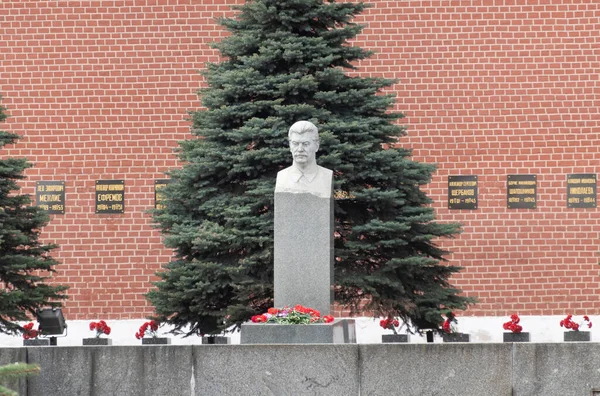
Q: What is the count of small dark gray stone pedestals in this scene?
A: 8